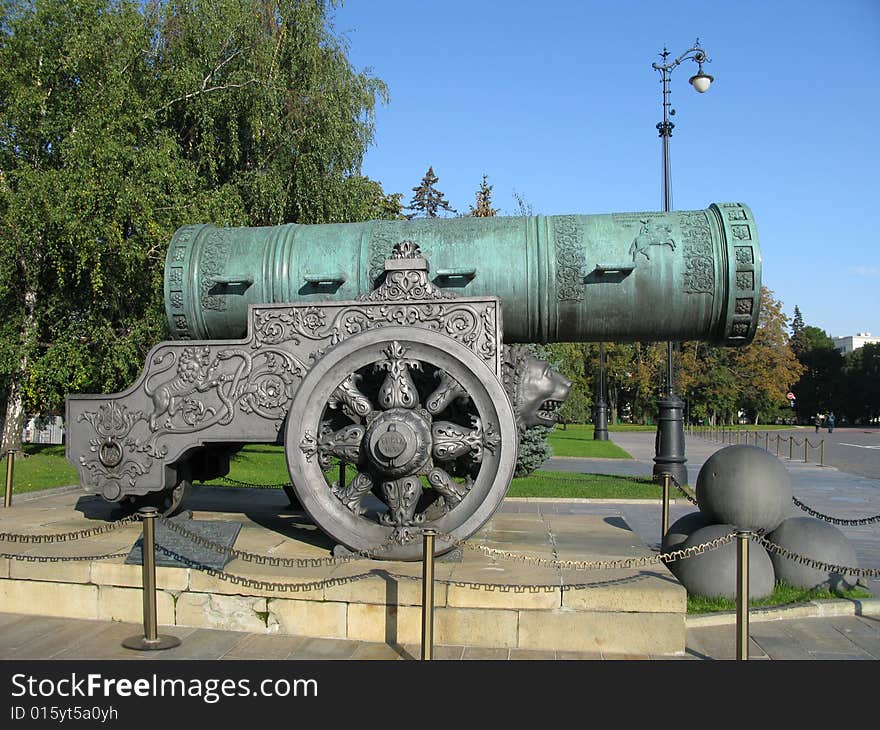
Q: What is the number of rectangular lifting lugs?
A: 4